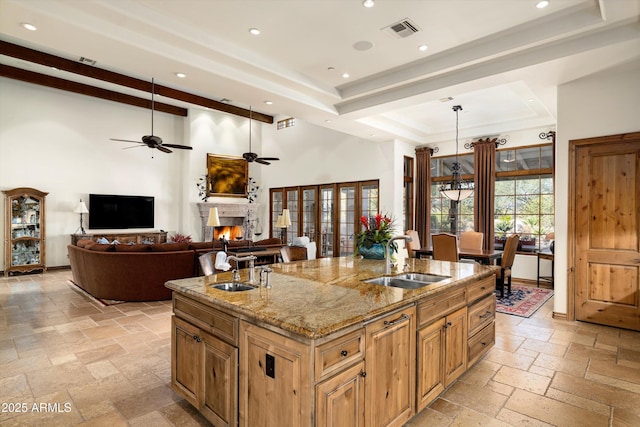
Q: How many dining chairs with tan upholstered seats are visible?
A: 4